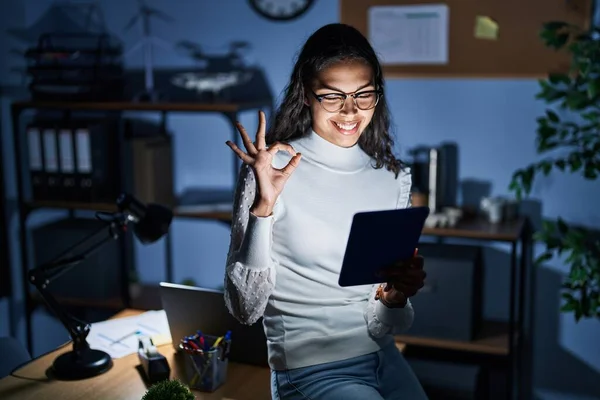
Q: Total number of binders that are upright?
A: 4